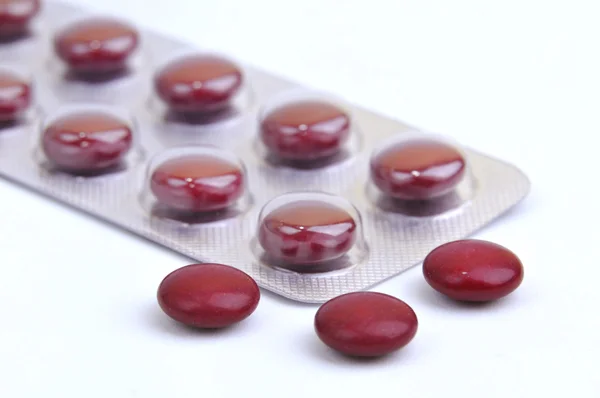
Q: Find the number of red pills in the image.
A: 12